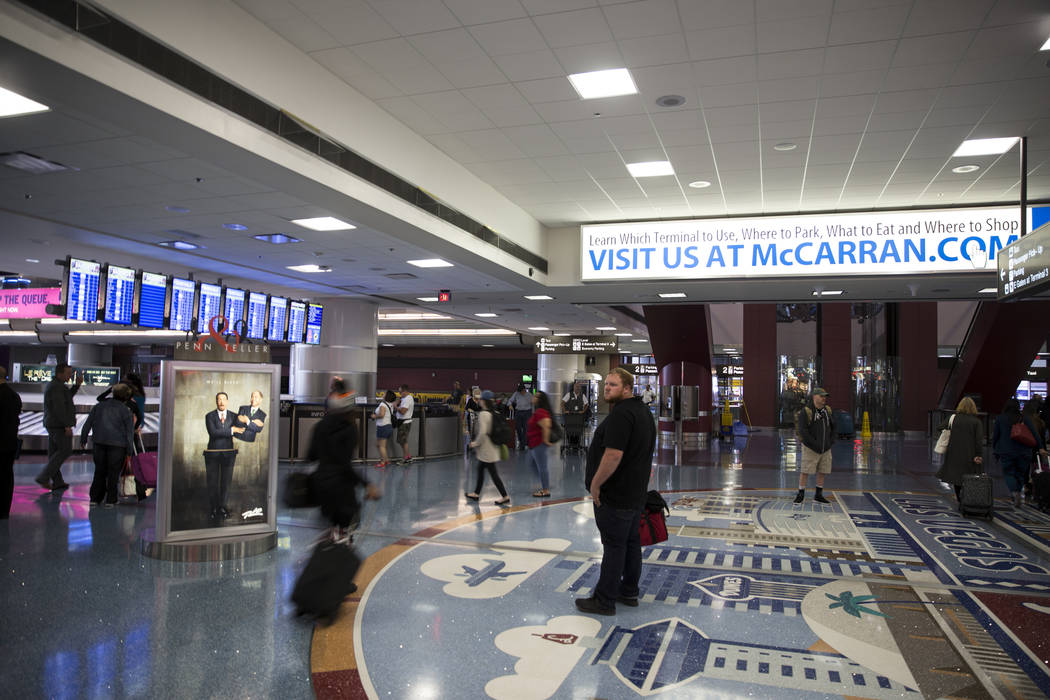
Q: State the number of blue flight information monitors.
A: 10